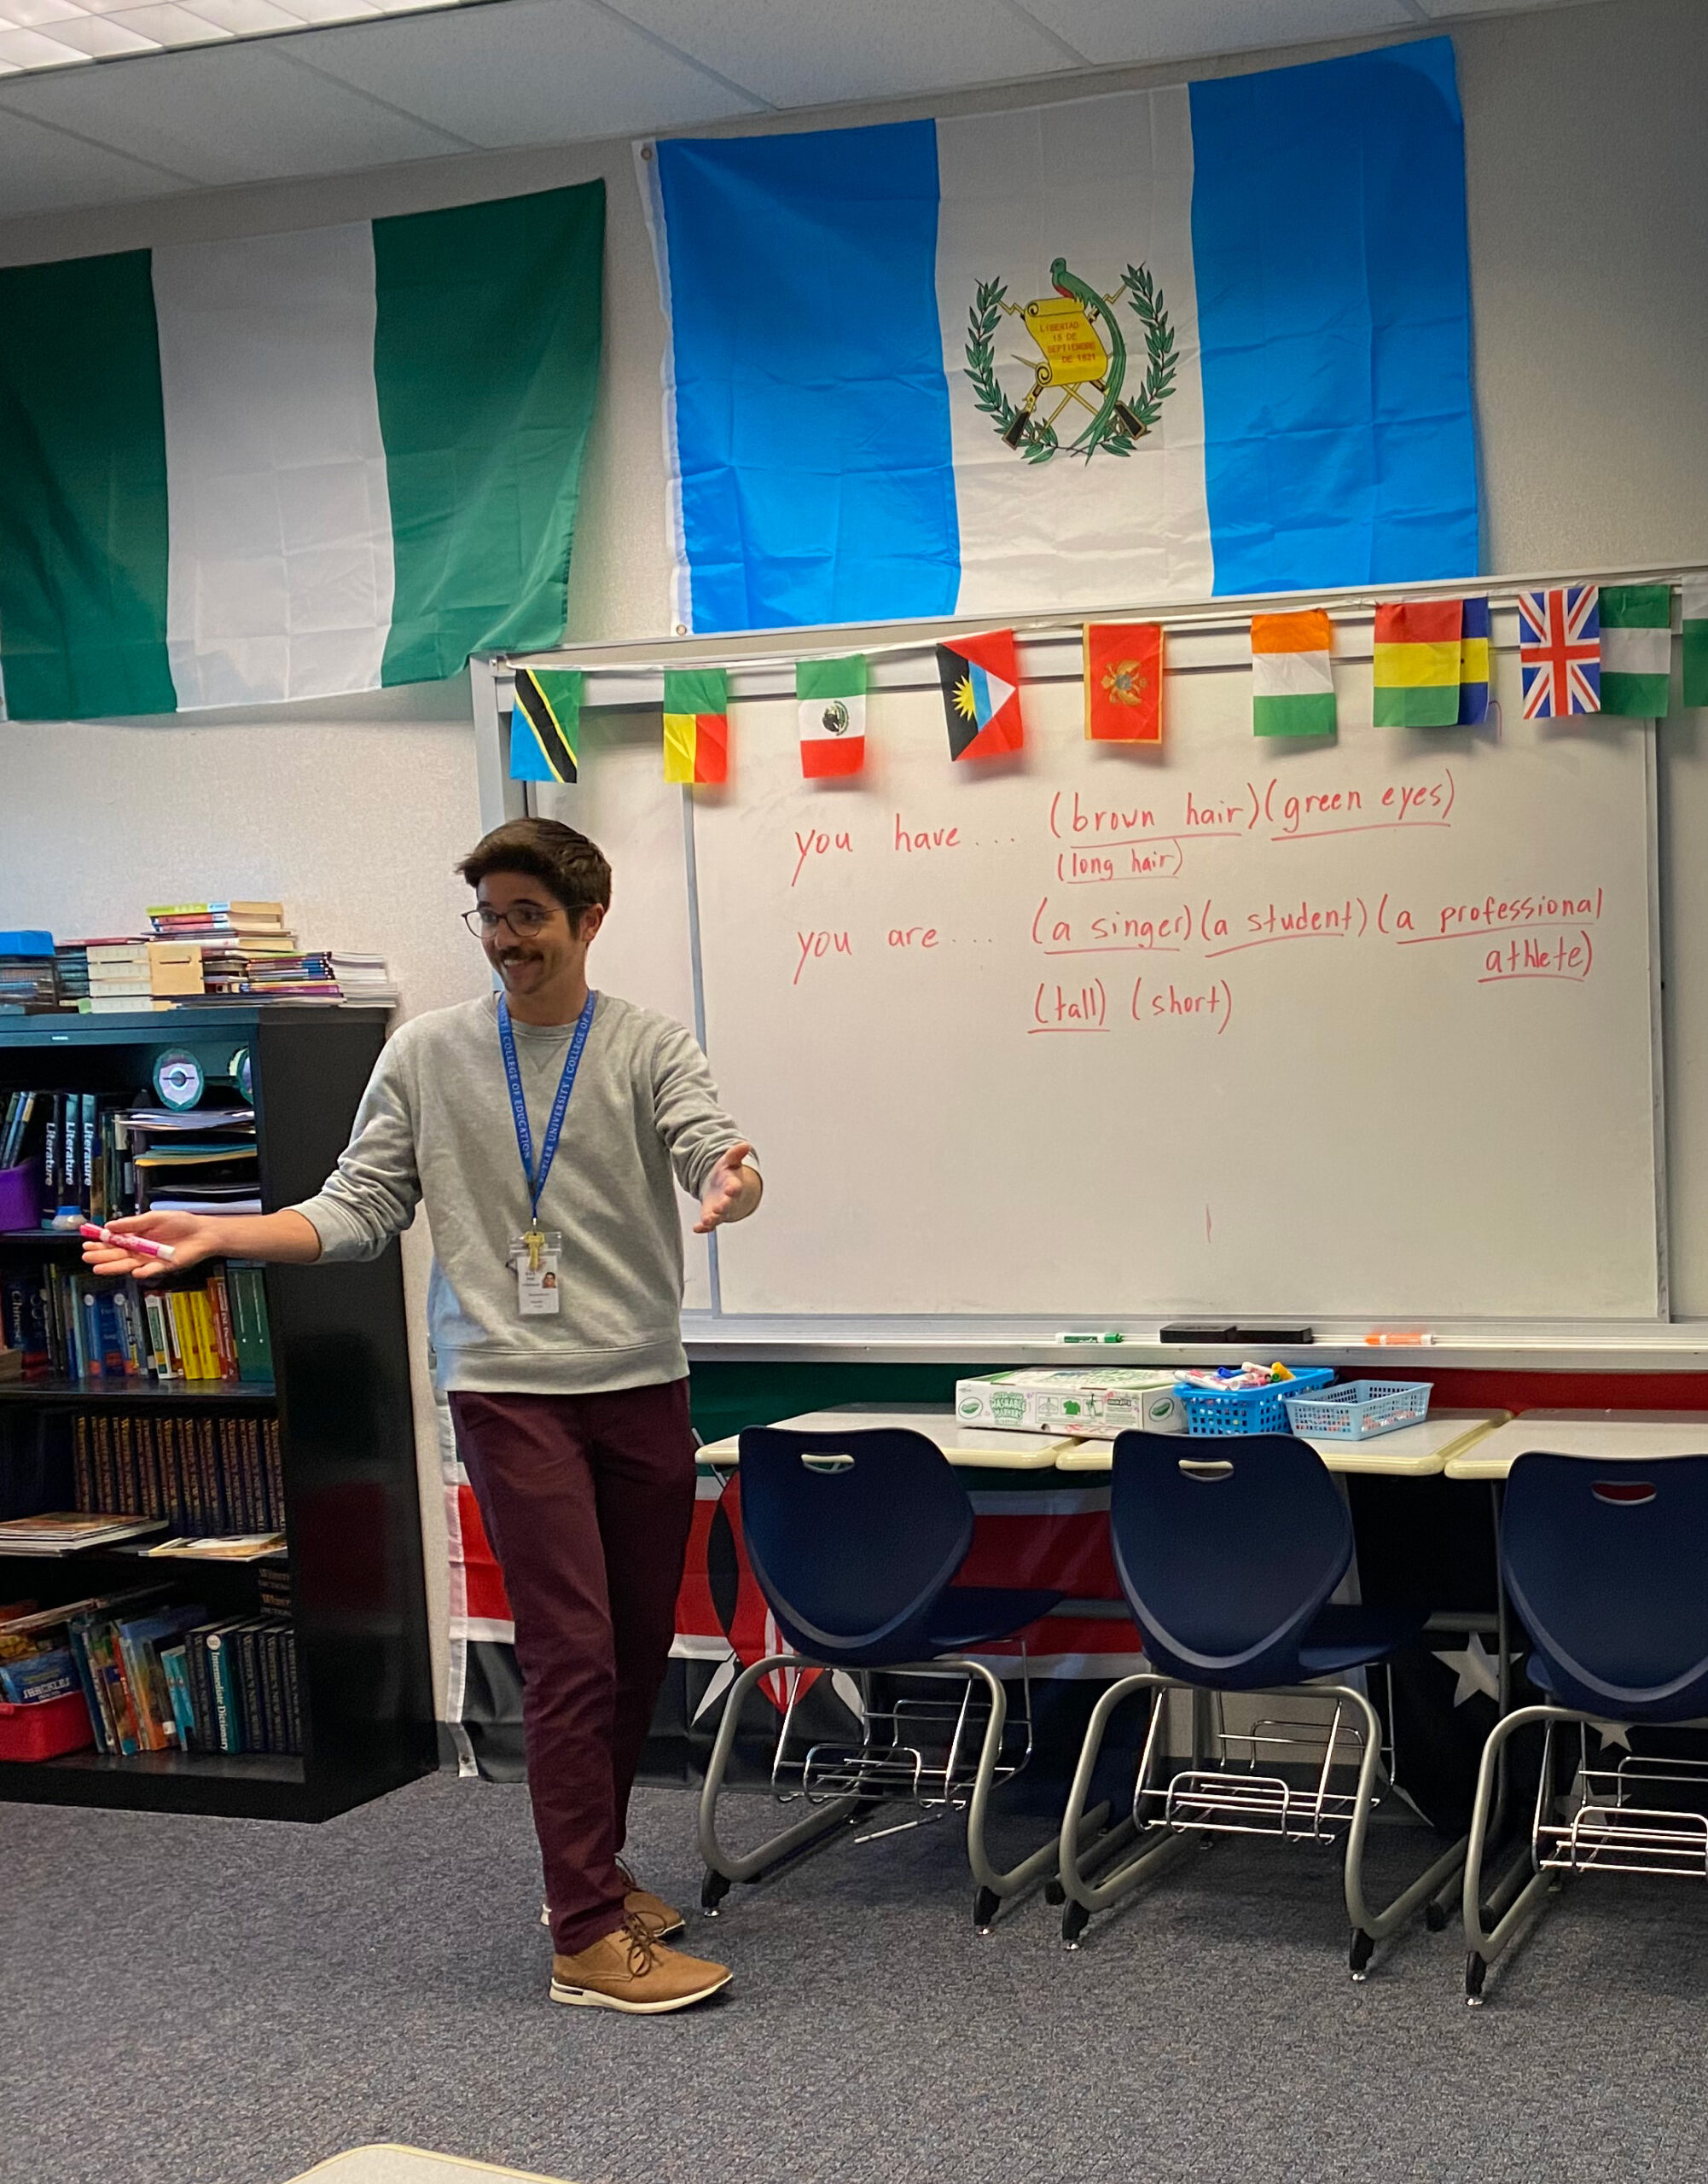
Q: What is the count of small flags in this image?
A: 11